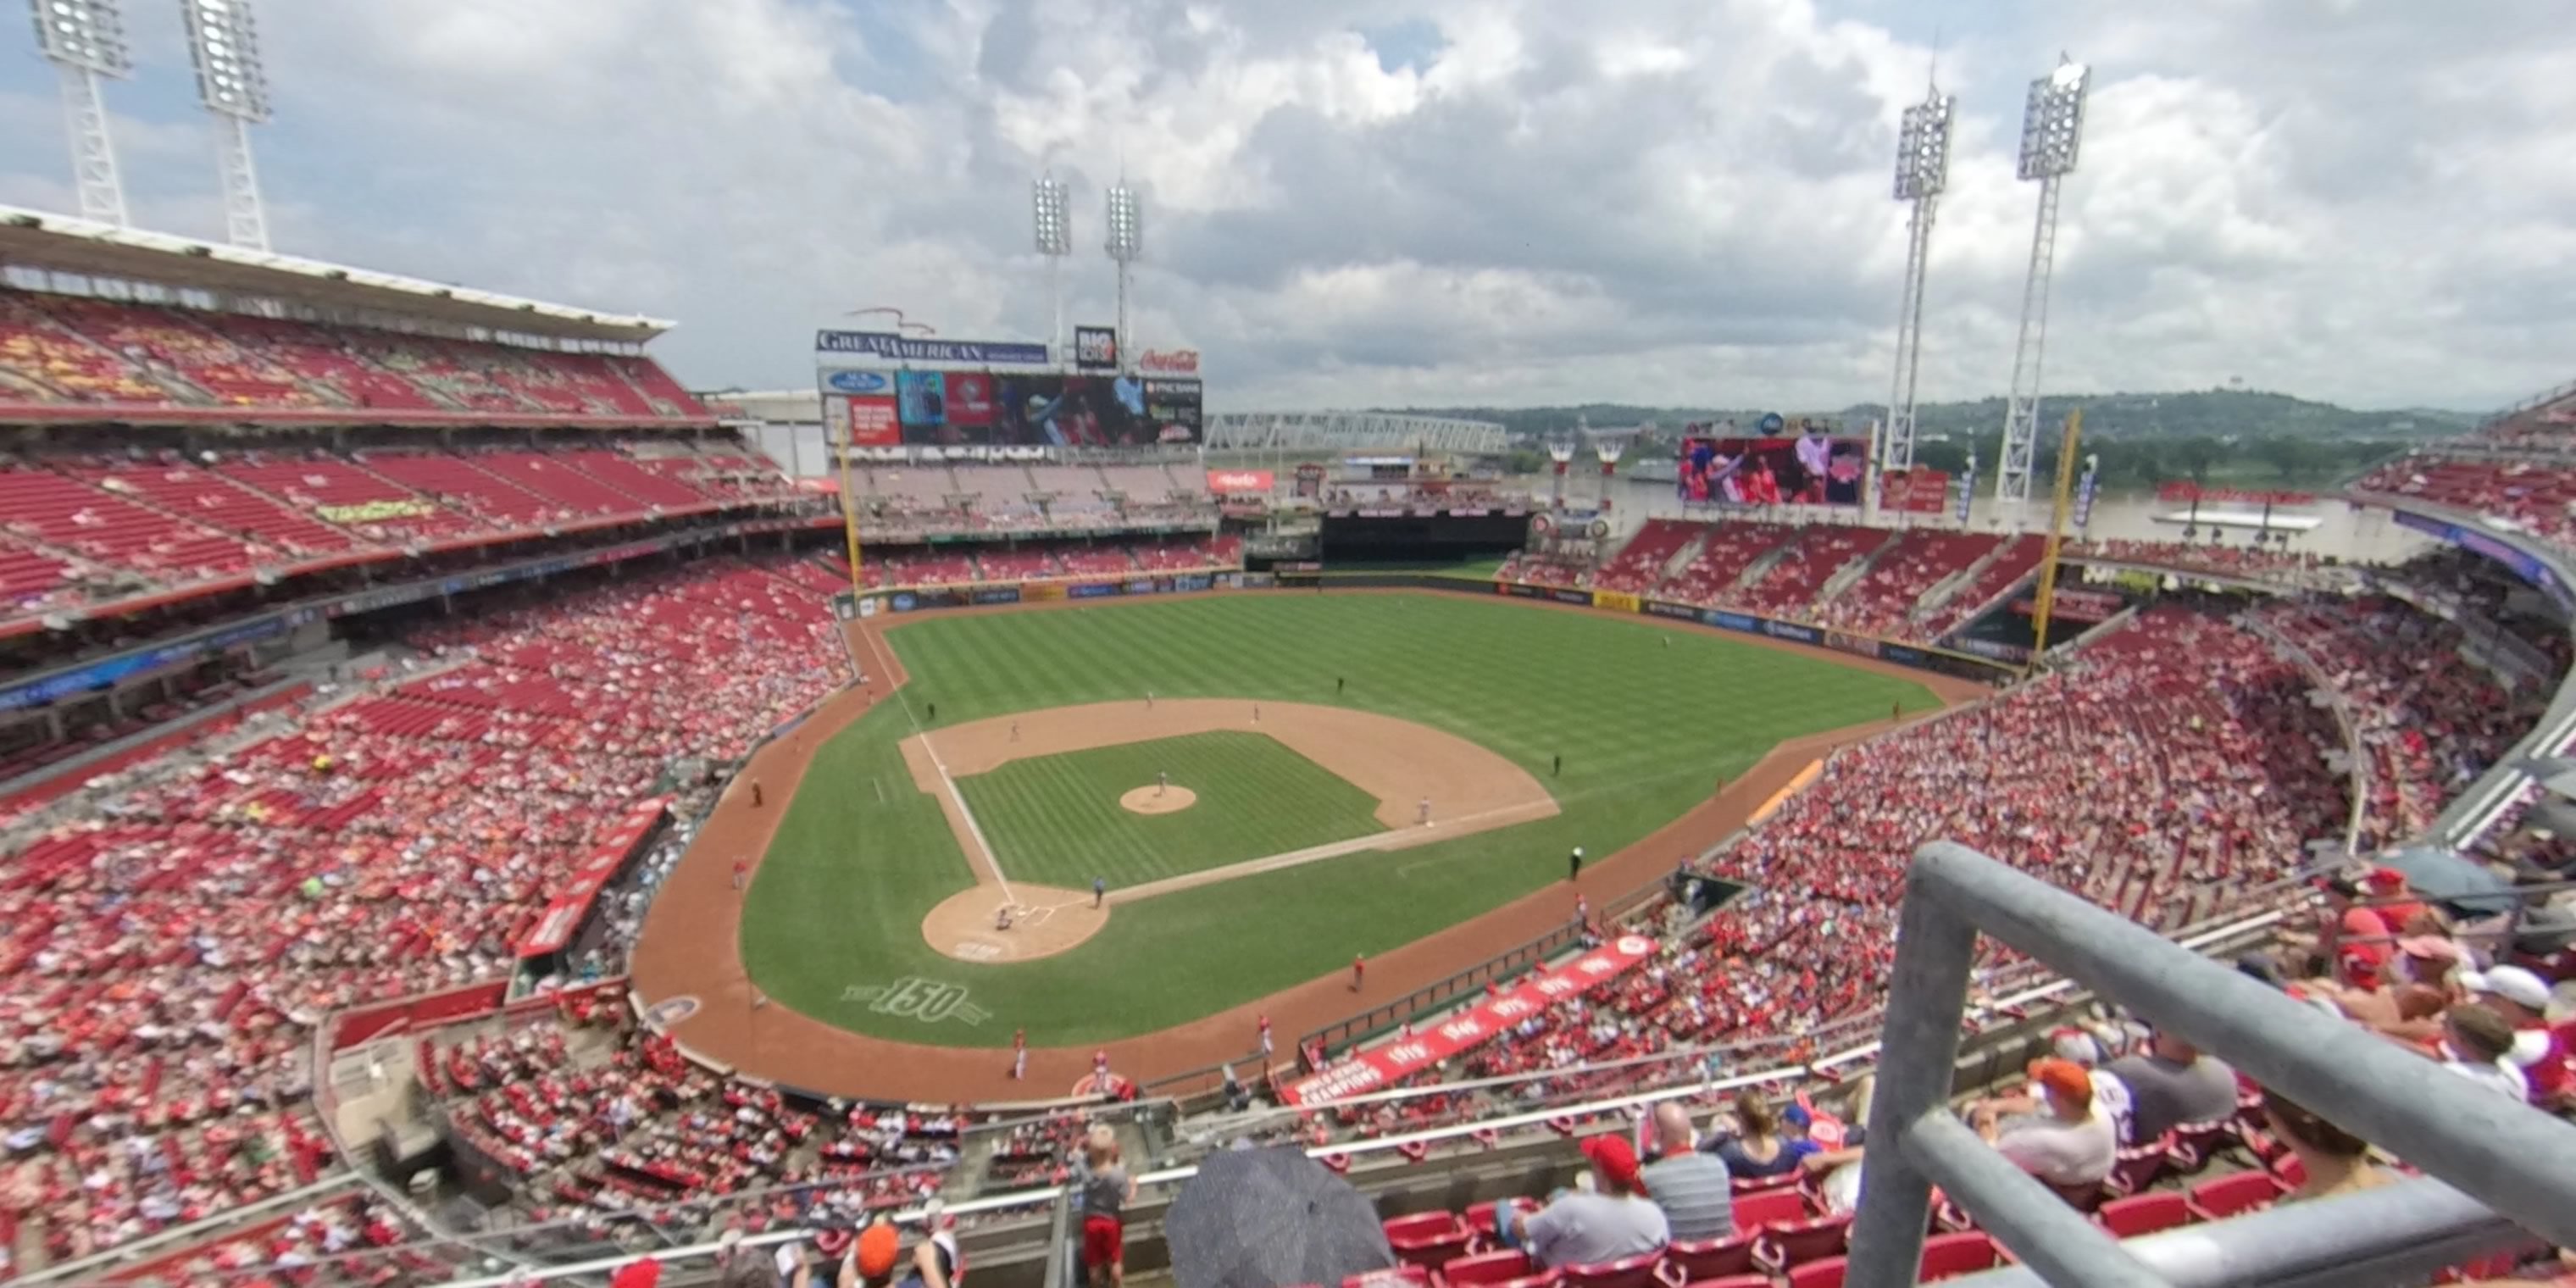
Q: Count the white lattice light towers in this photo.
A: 6